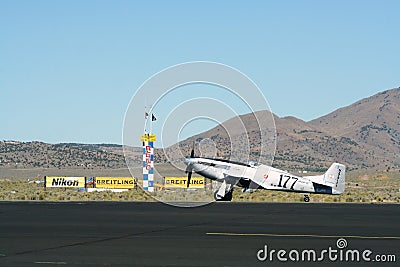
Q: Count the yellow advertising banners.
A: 3